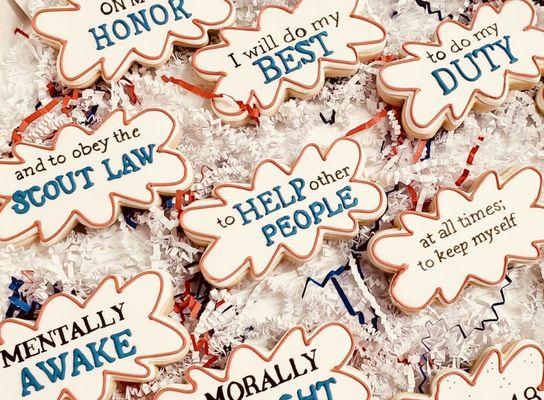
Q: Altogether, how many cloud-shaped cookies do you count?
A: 9